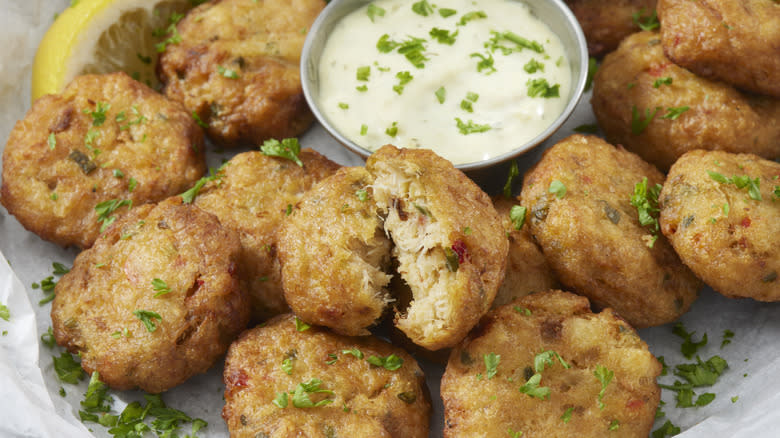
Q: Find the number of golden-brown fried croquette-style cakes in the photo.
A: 13